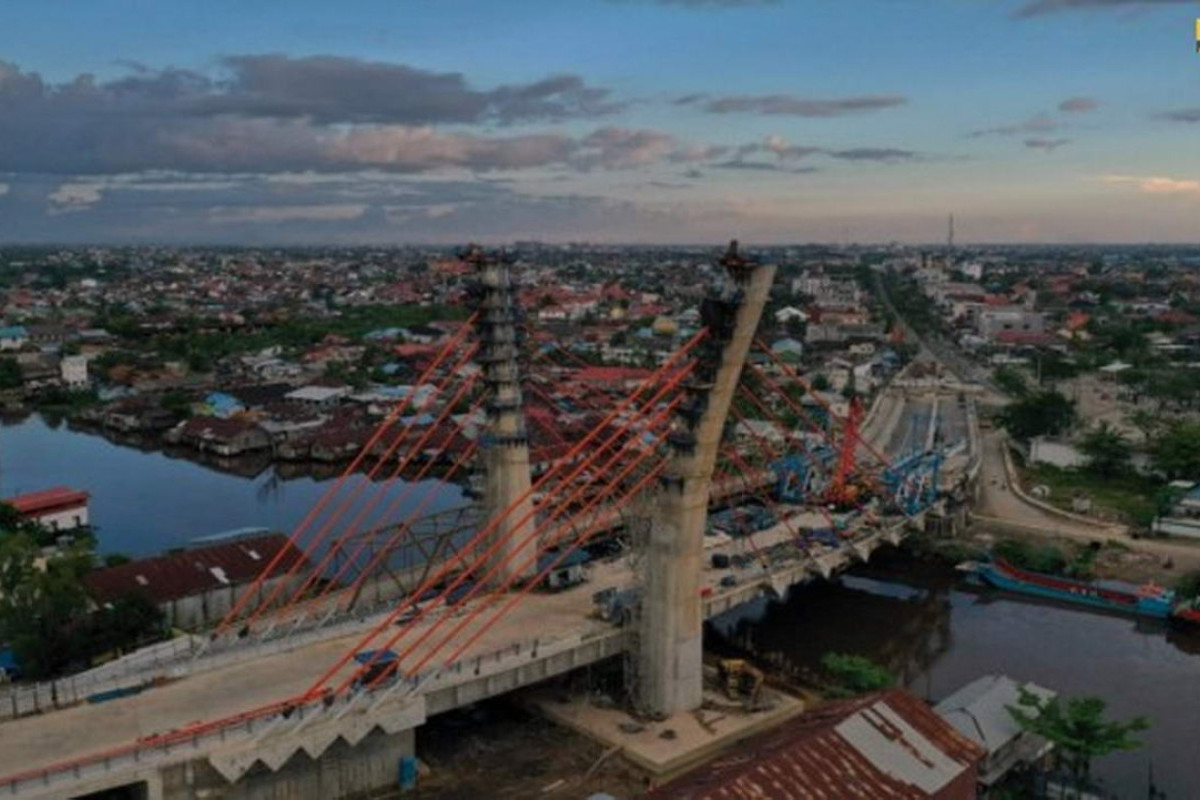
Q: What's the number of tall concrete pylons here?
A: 2